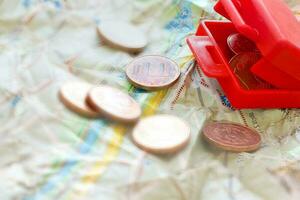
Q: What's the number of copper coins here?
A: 8